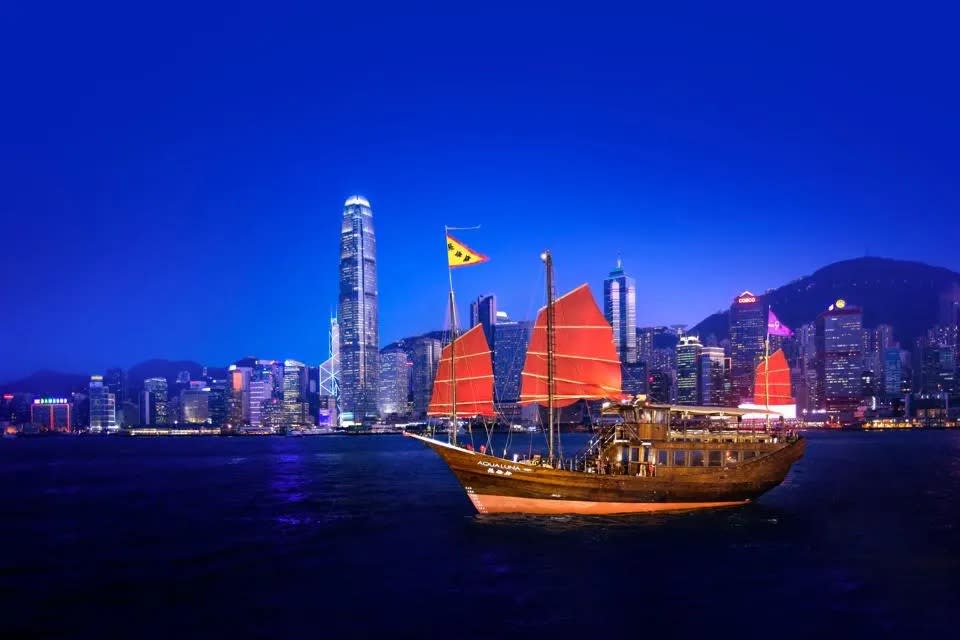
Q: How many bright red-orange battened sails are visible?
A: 3